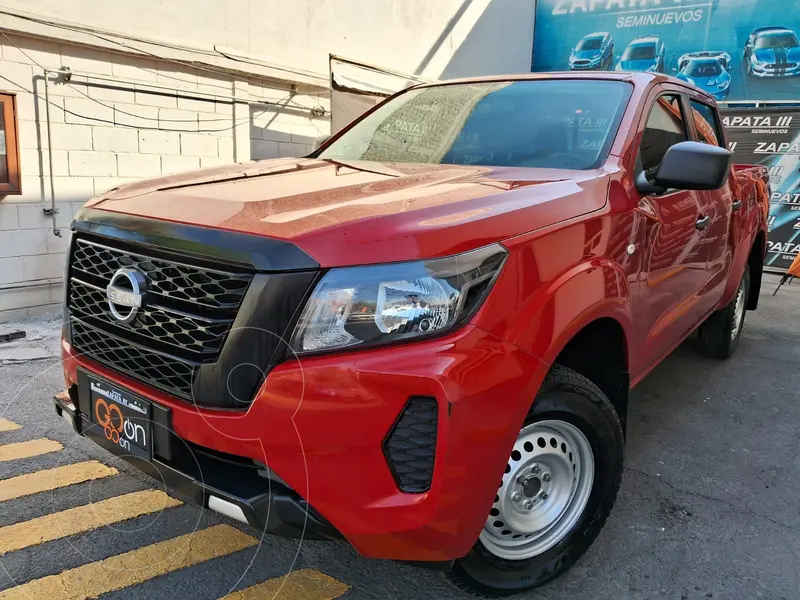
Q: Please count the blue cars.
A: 4